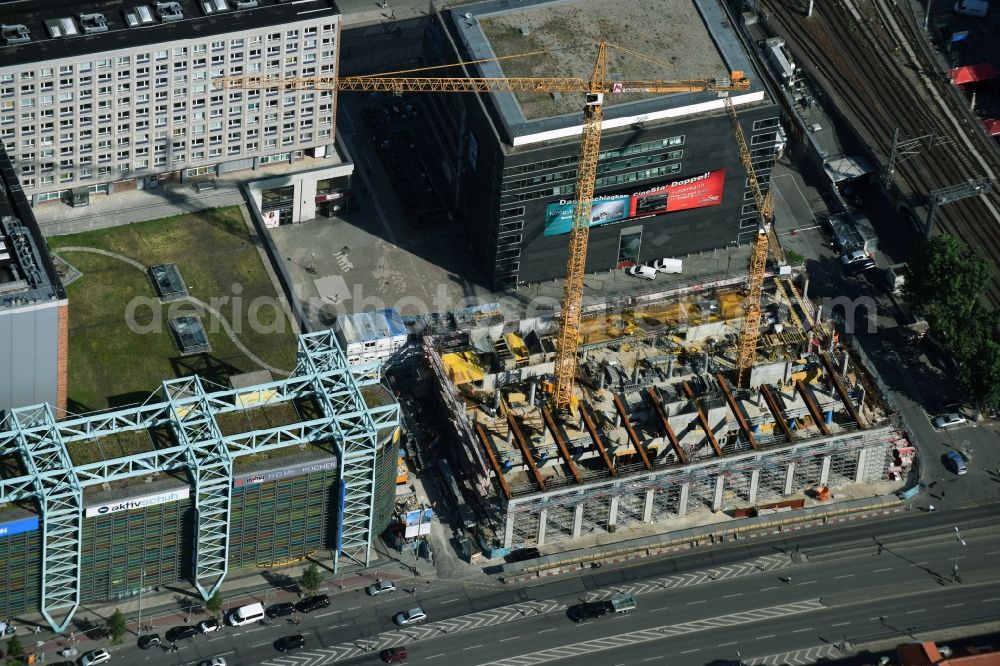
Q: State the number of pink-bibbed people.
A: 0